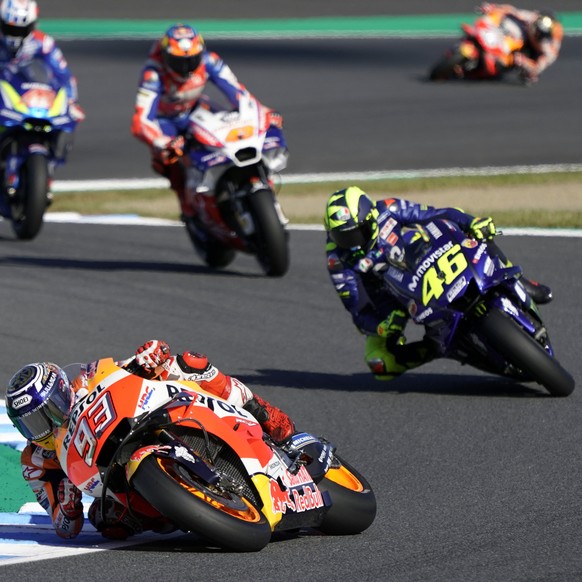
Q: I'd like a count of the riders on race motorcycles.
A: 5